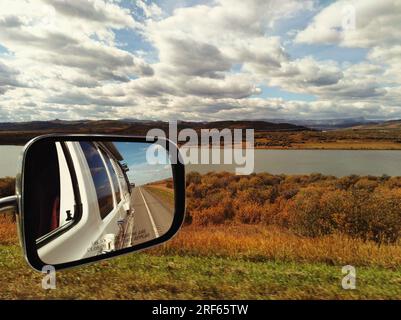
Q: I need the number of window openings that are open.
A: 1